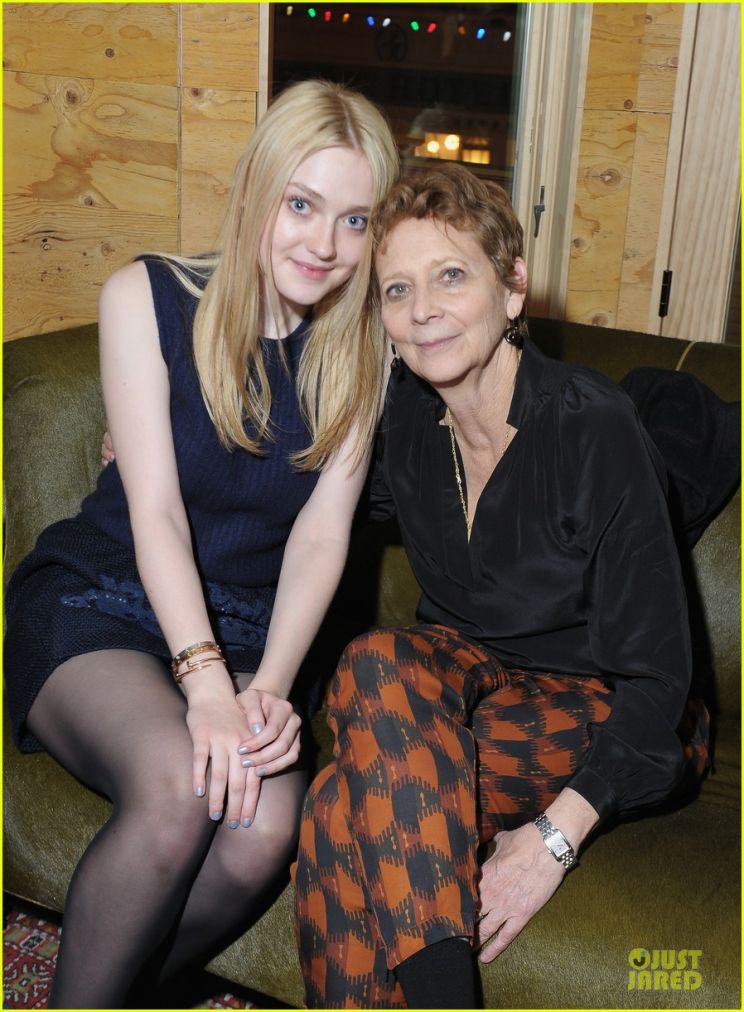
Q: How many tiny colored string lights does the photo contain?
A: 11